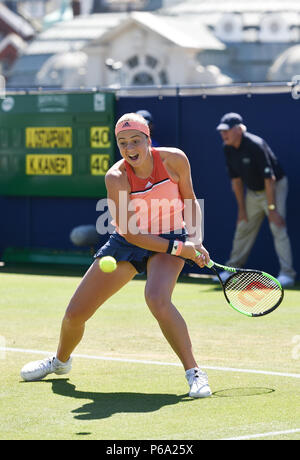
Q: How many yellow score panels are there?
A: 4